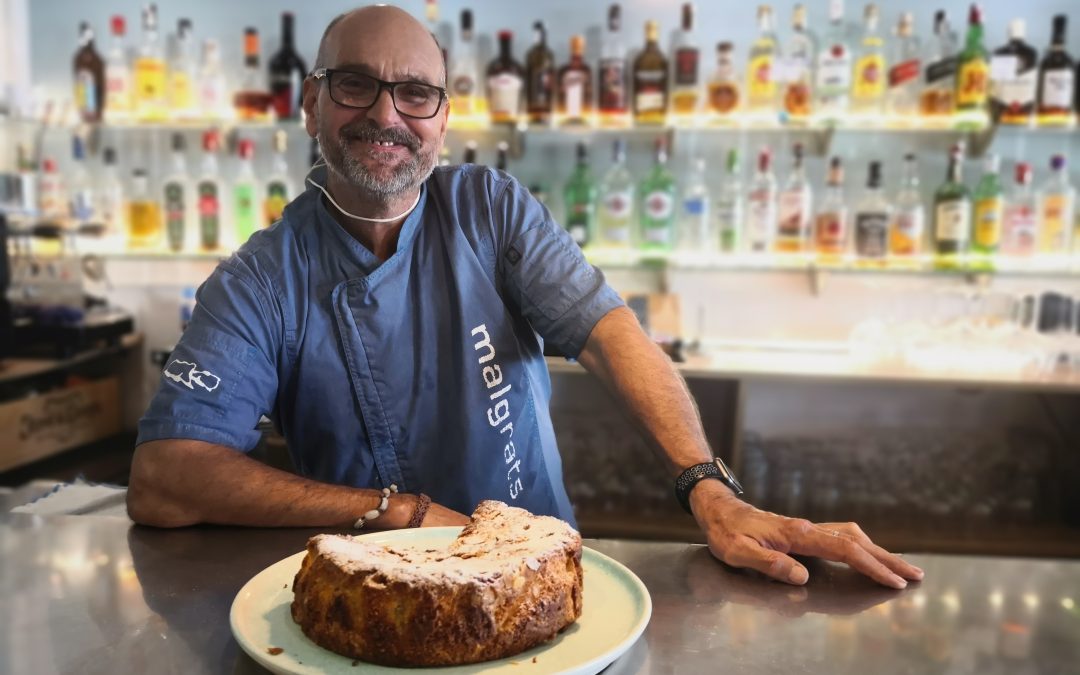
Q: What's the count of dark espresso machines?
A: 1